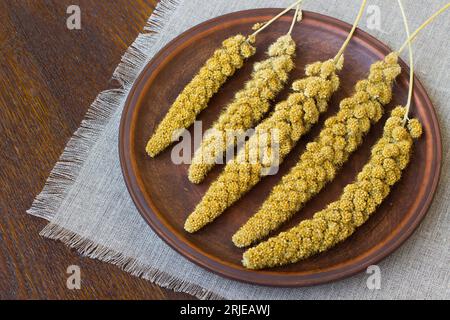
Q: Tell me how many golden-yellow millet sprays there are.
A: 5